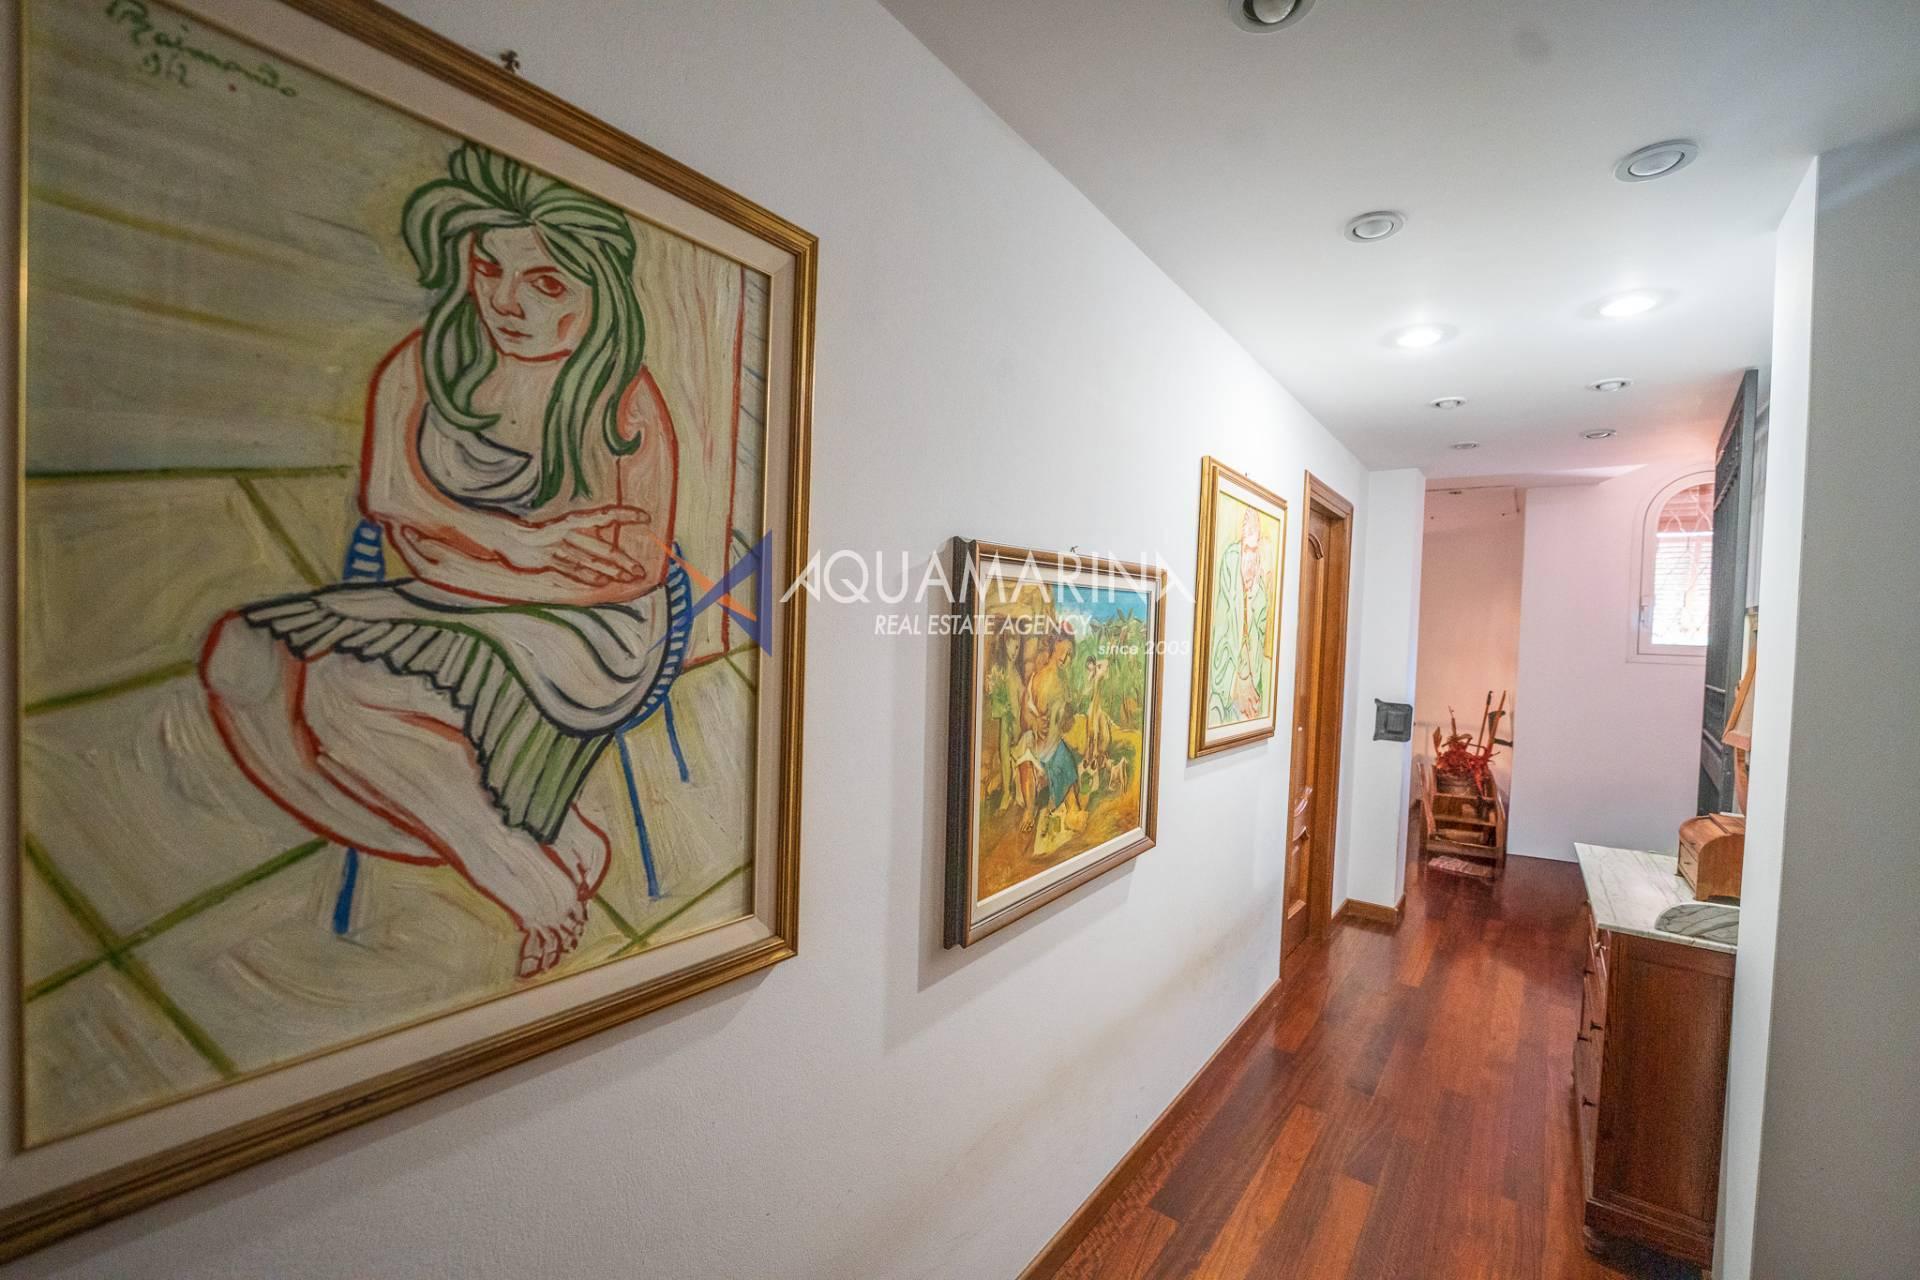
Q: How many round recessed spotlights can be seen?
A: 9